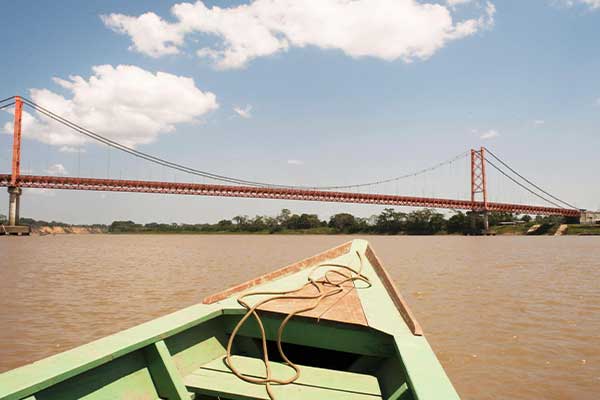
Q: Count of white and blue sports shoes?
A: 0